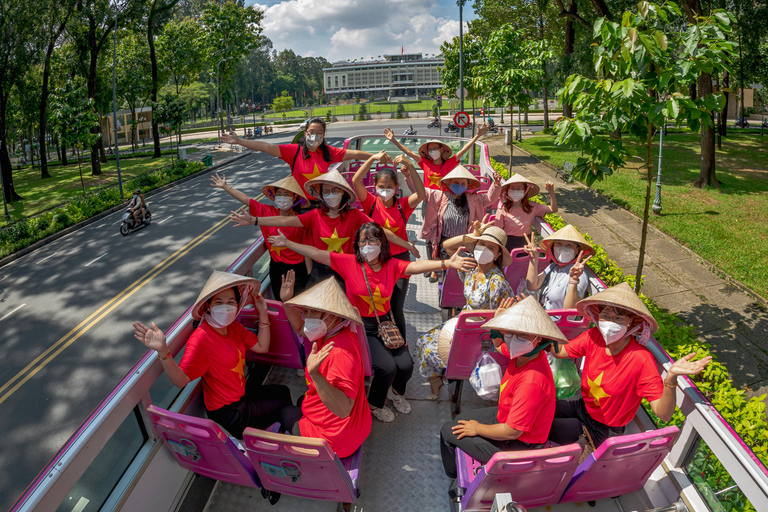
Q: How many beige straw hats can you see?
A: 12